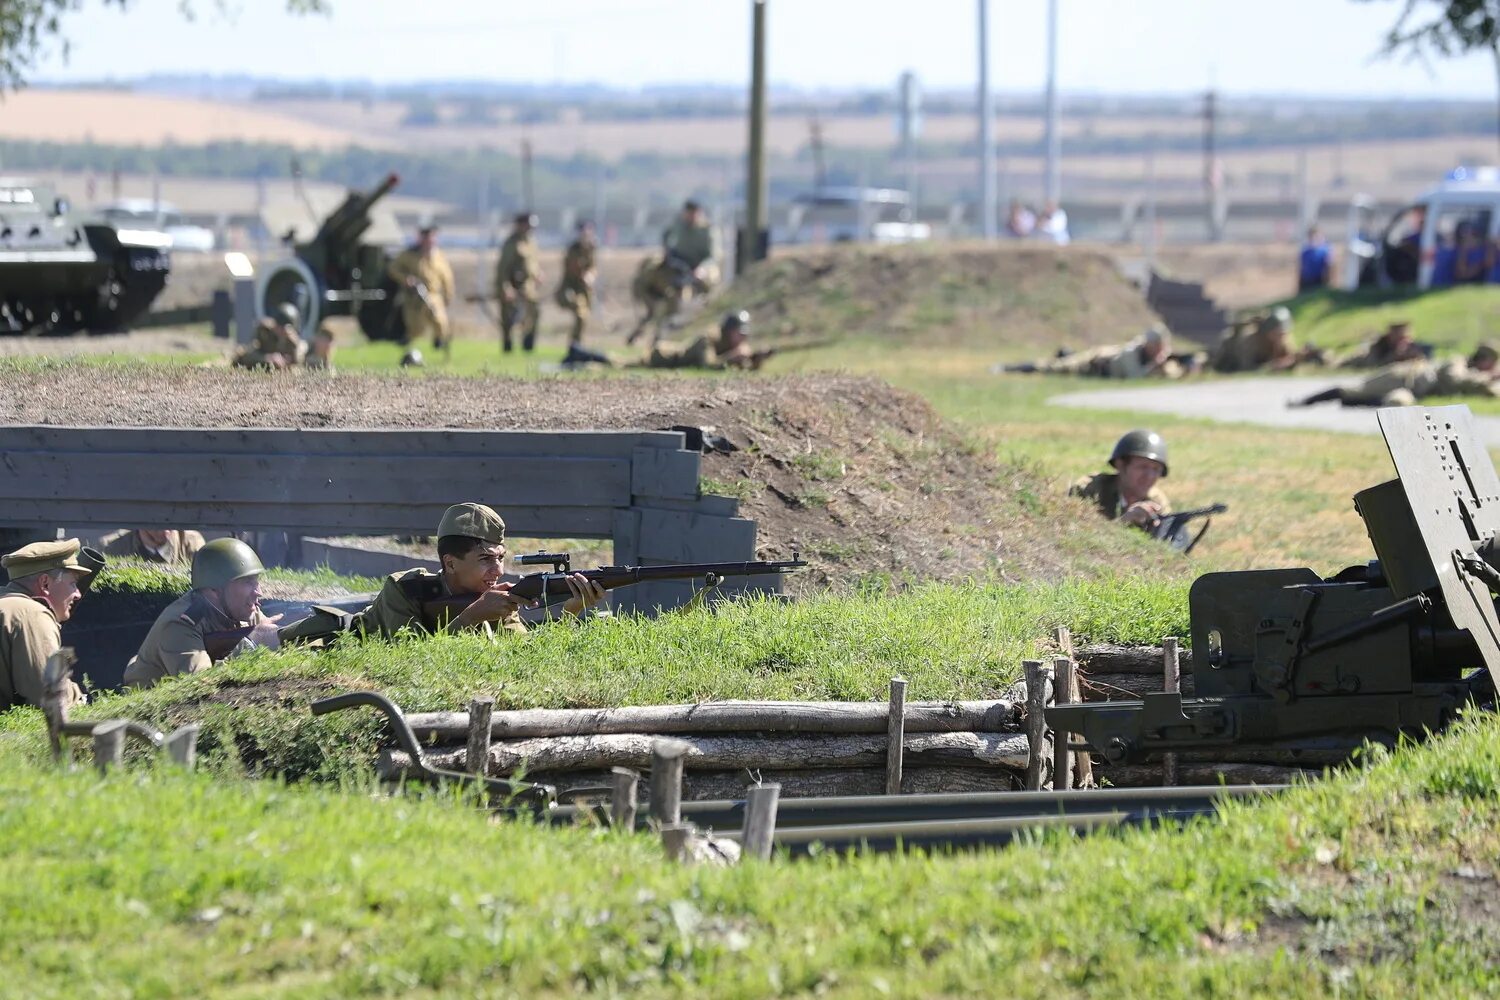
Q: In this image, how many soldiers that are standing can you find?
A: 4